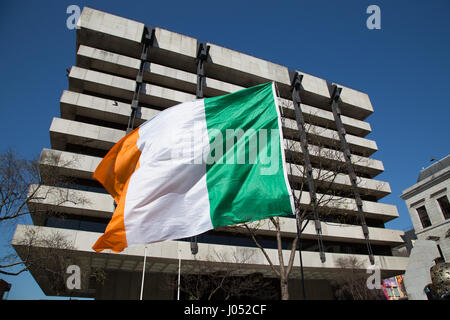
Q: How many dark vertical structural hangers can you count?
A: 4